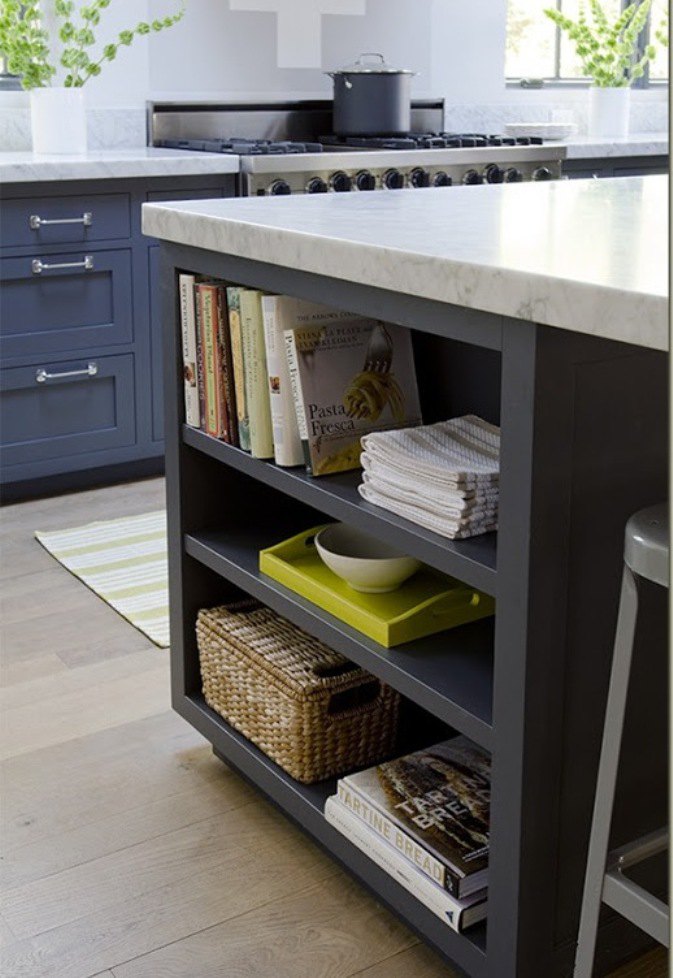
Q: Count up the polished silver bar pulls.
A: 3